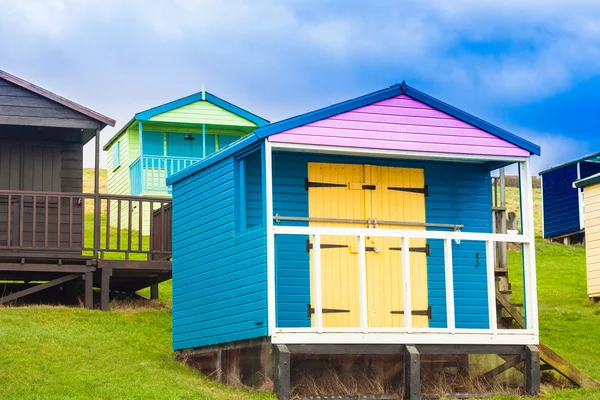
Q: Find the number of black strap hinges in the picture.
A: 6